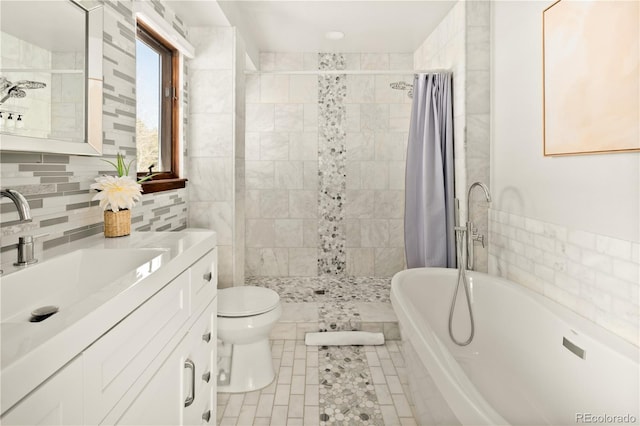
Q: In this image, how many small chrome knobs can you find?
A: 4